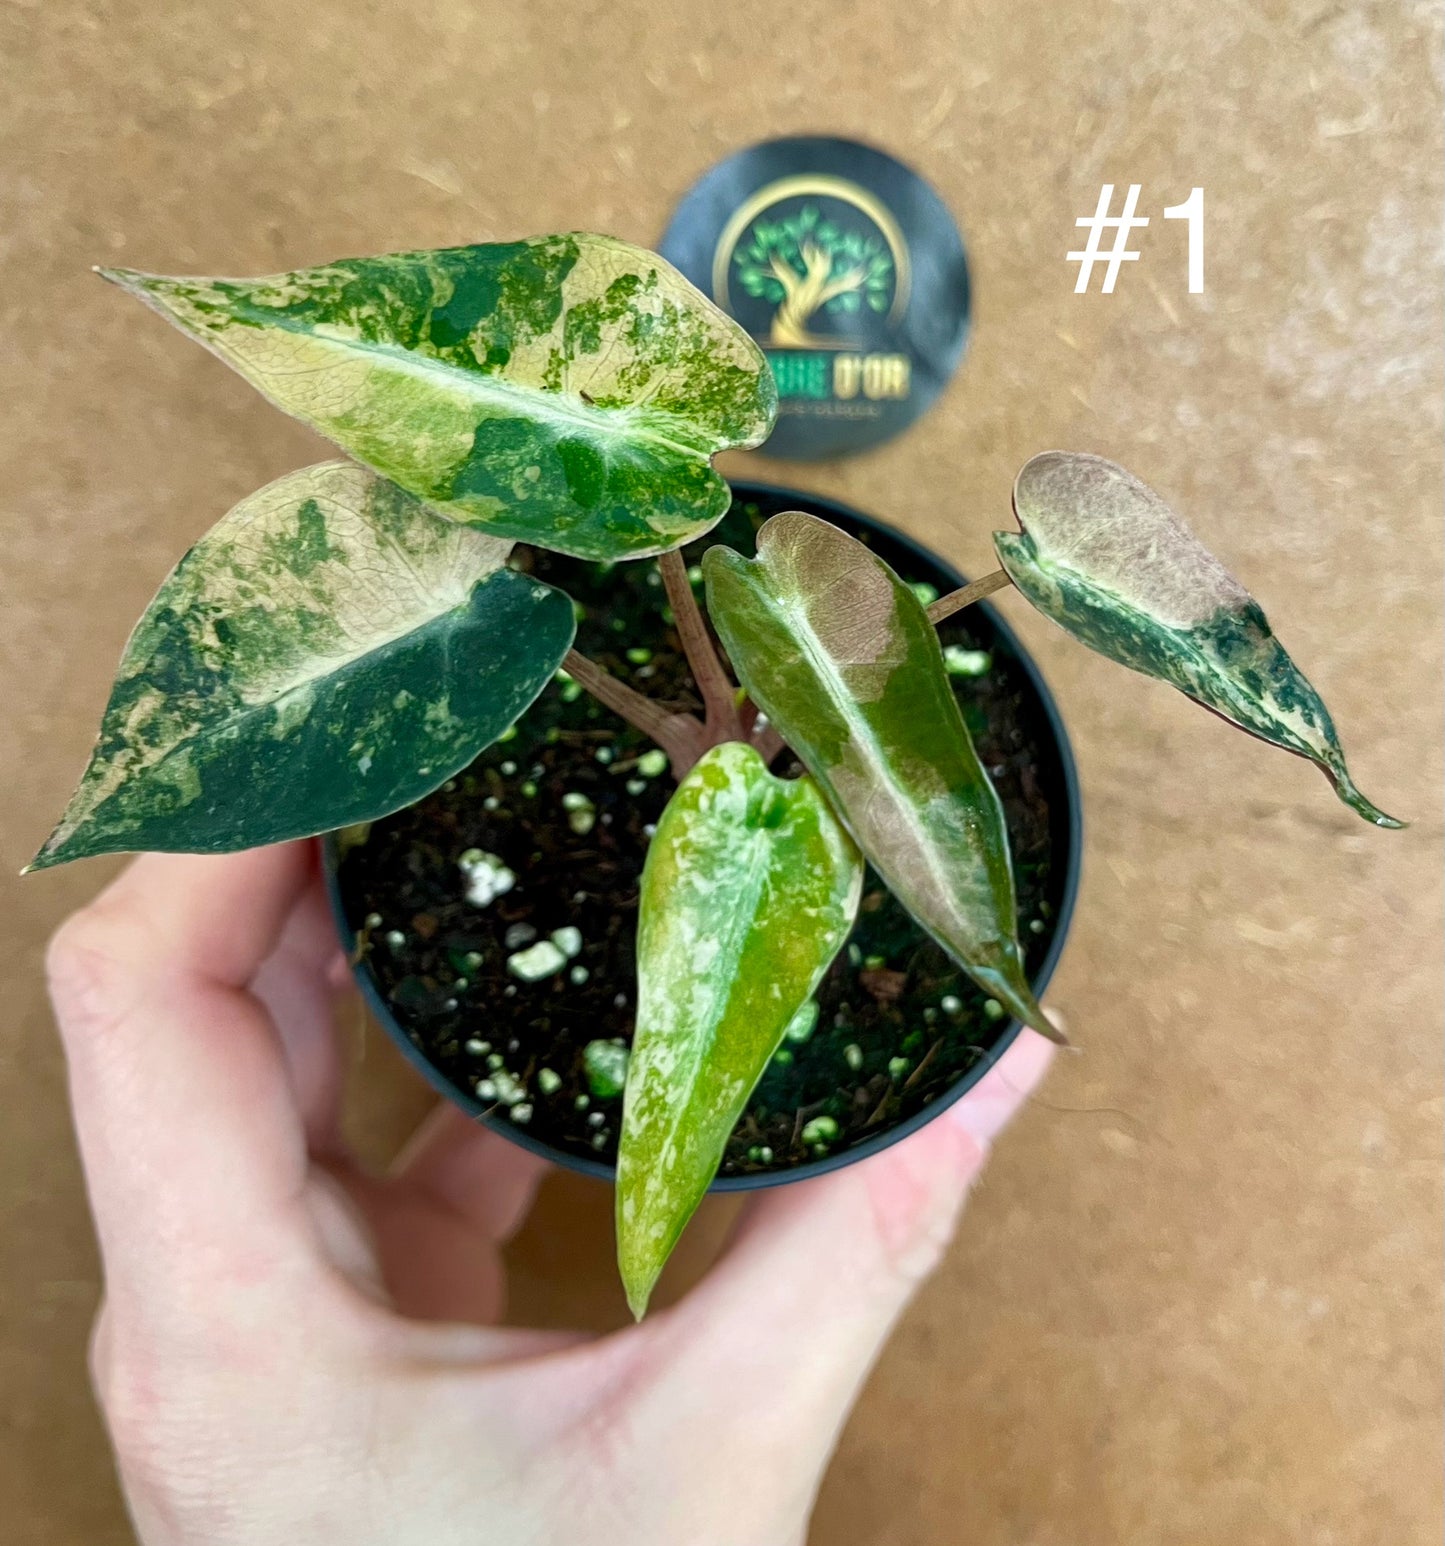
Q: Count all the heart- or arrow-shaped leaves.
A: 5